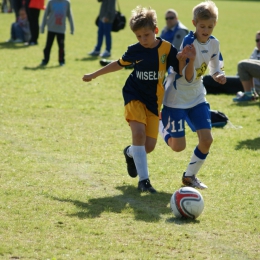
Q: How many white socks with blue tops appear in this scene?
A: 2